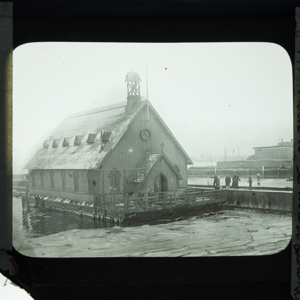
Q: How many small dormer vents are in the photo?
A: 6